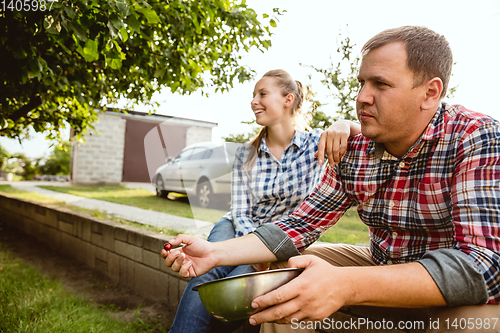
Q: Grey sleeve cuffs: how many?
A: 2